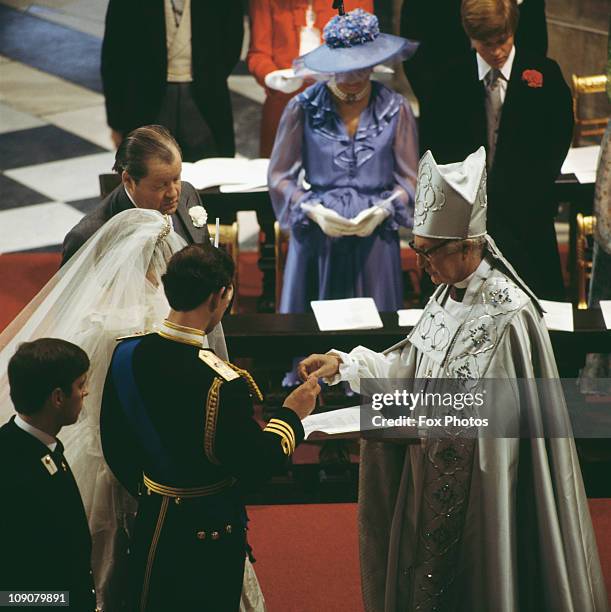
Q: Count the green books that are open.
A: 0